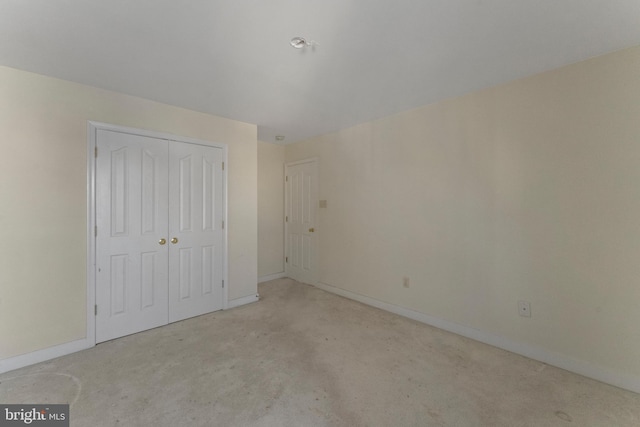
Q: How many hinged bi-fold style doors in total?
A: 2